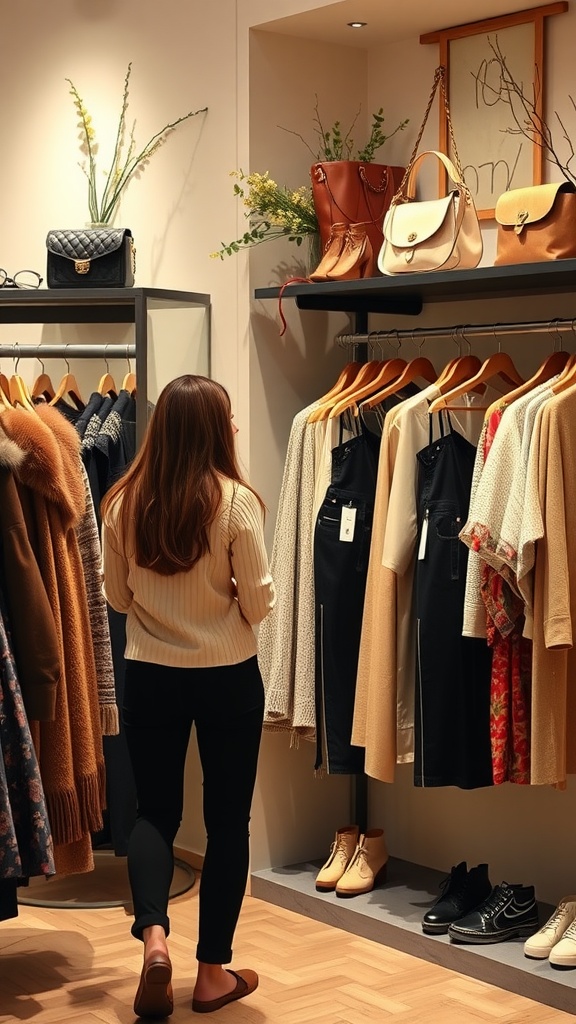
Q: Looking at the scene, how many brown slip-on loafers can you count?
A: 2